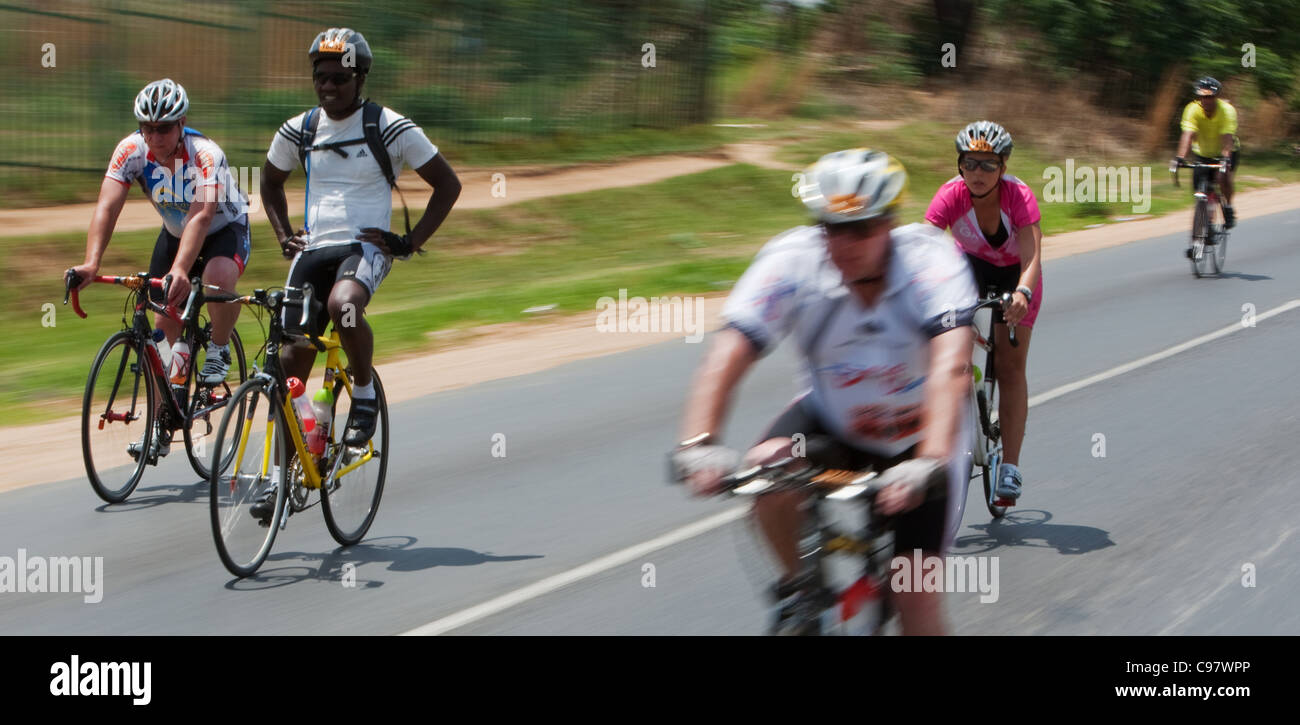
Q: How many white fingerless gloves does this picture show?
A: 2